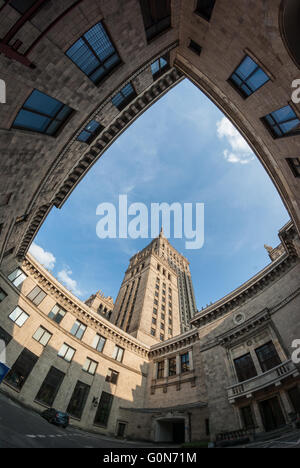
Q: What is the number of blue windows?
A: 7